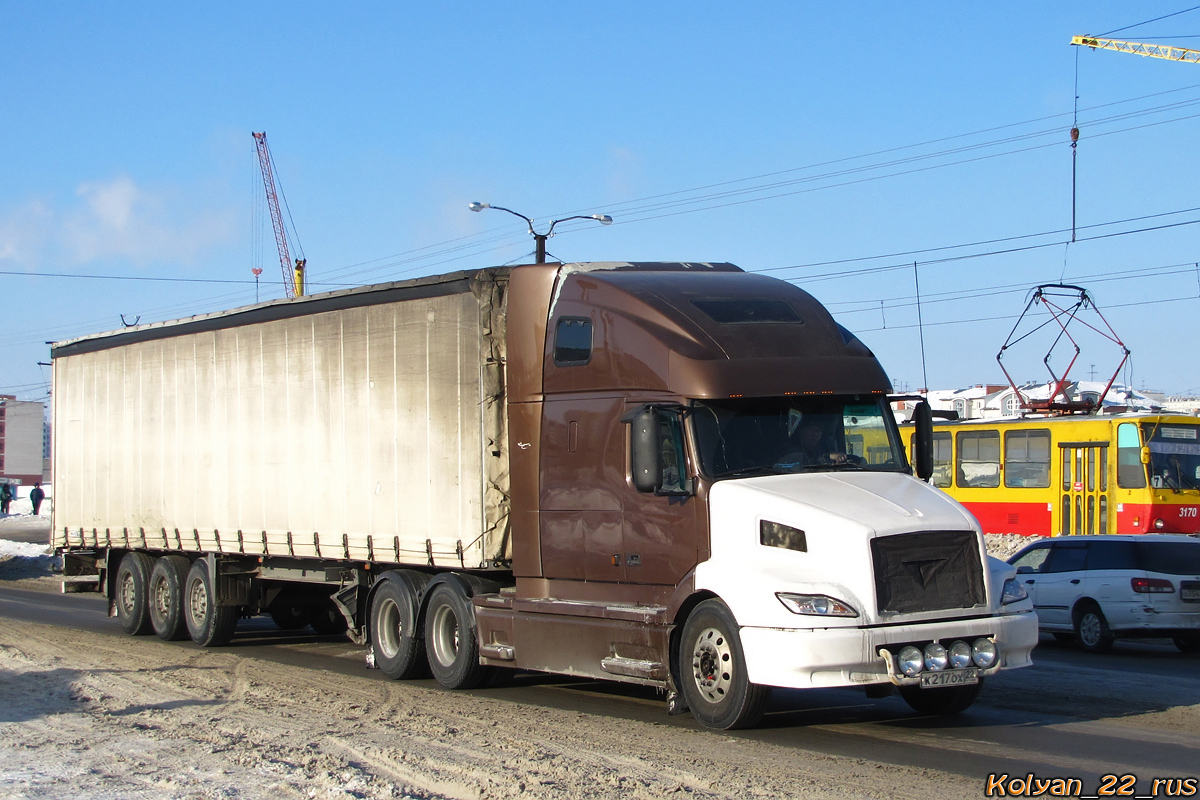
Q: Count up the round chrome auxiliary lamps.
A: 4